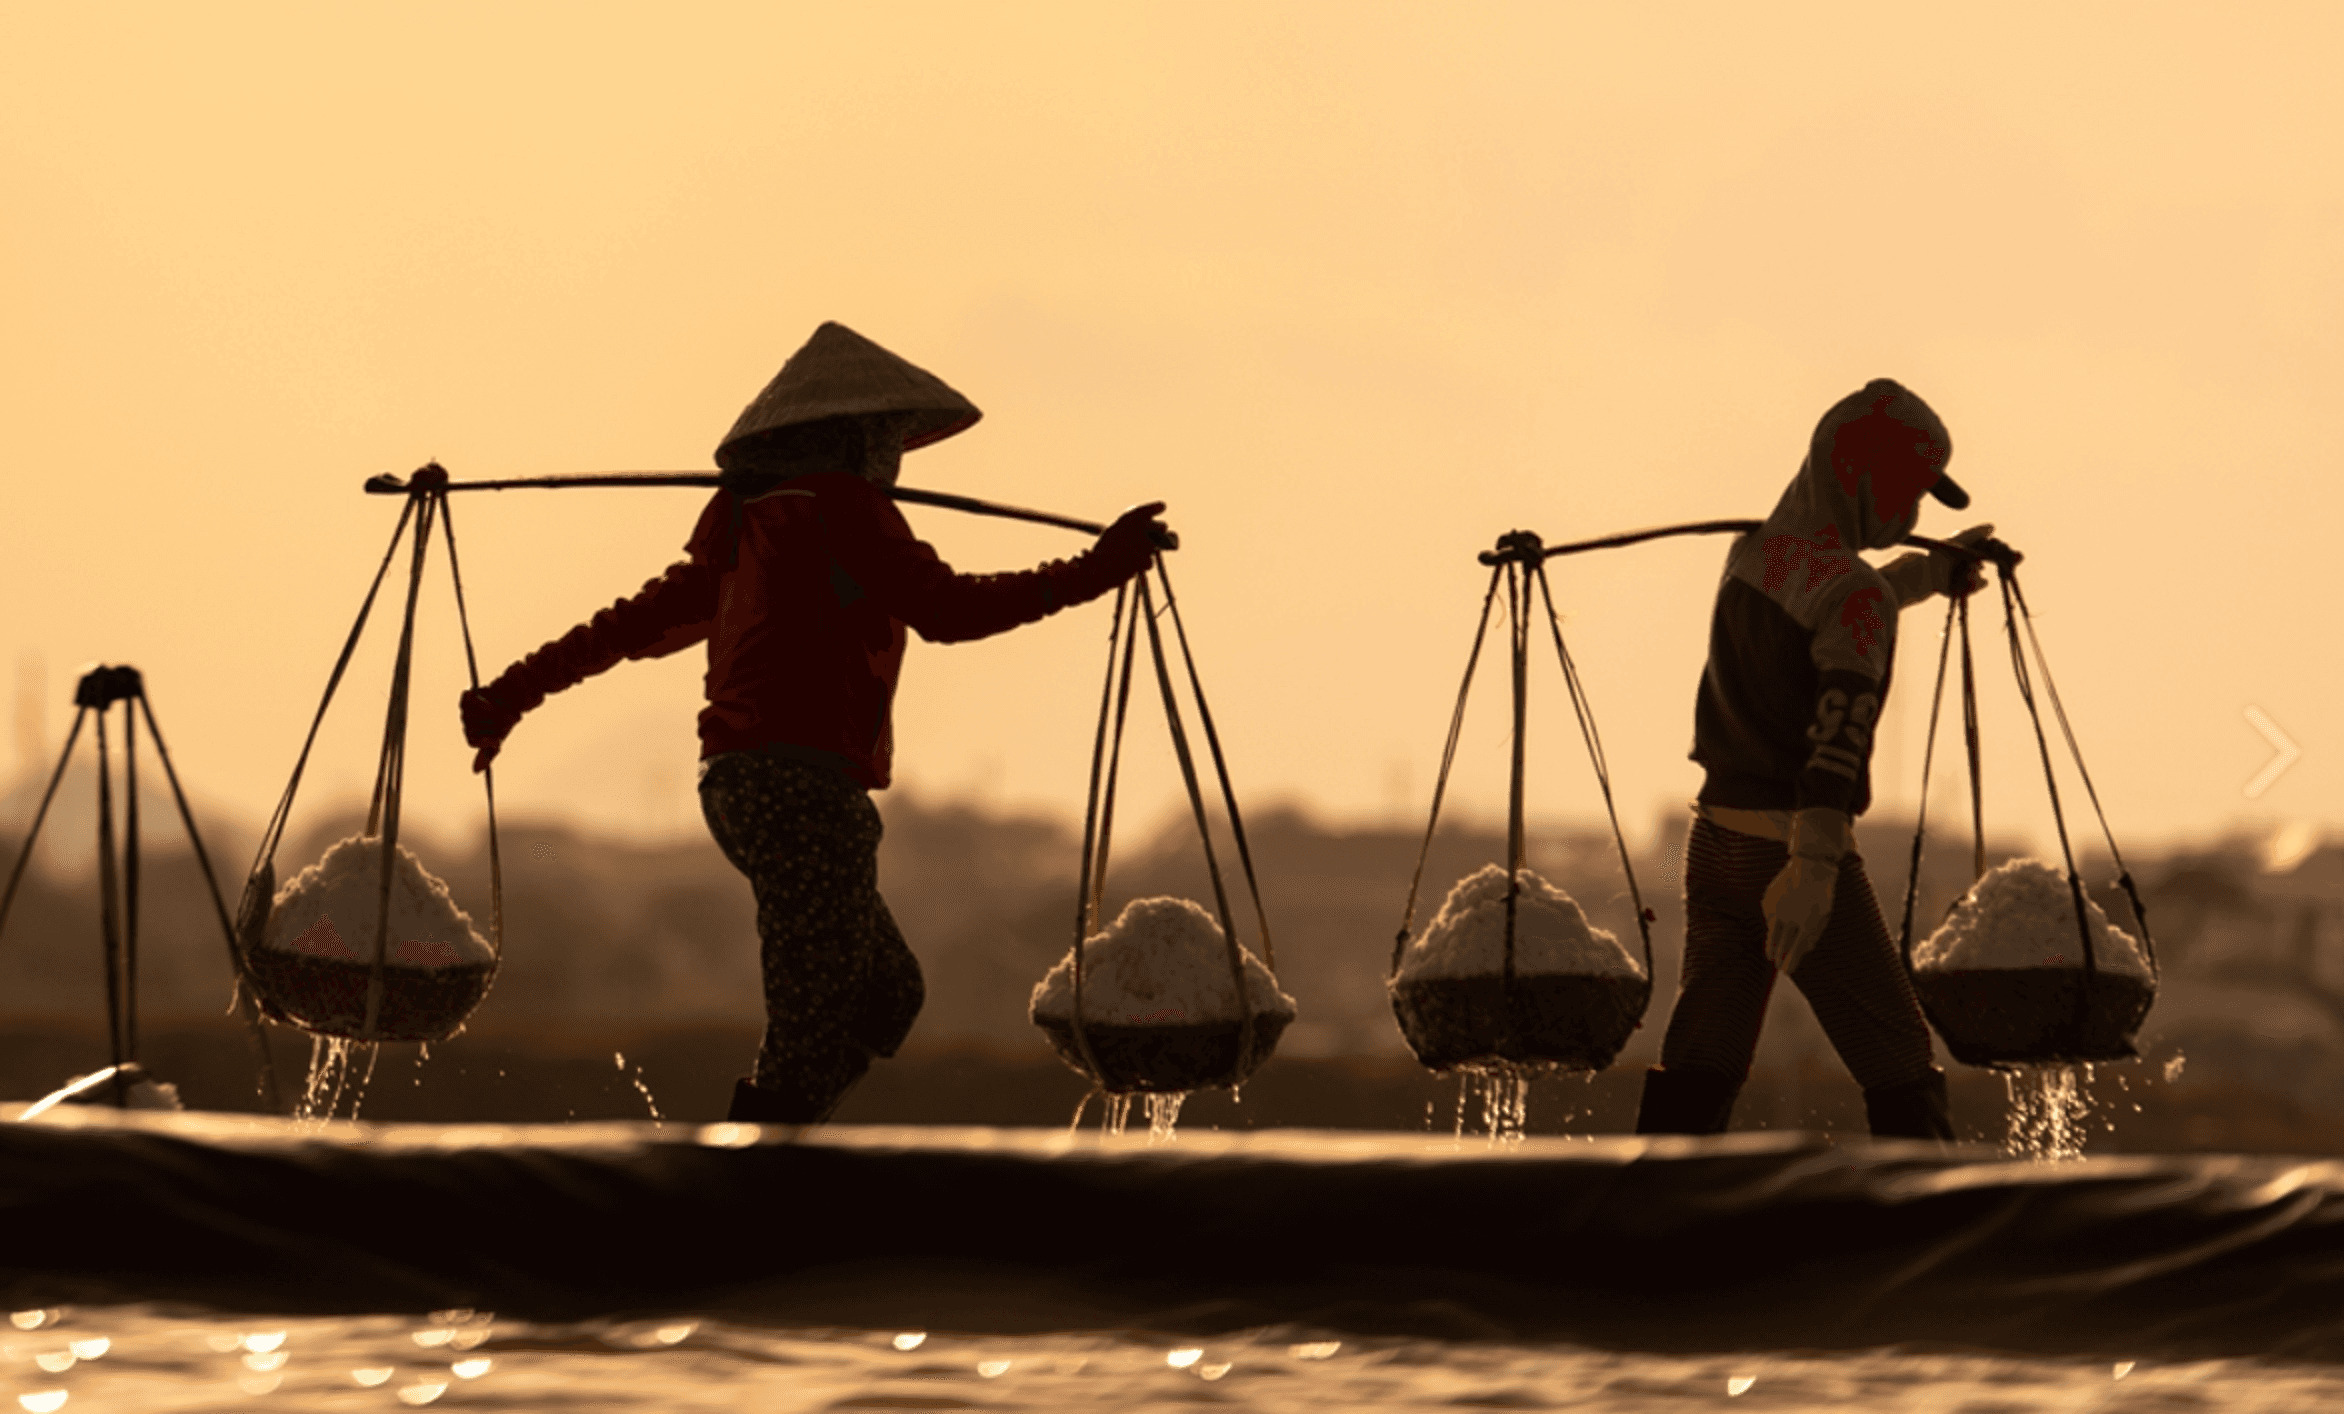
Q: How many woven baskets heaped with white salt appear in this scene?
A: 4